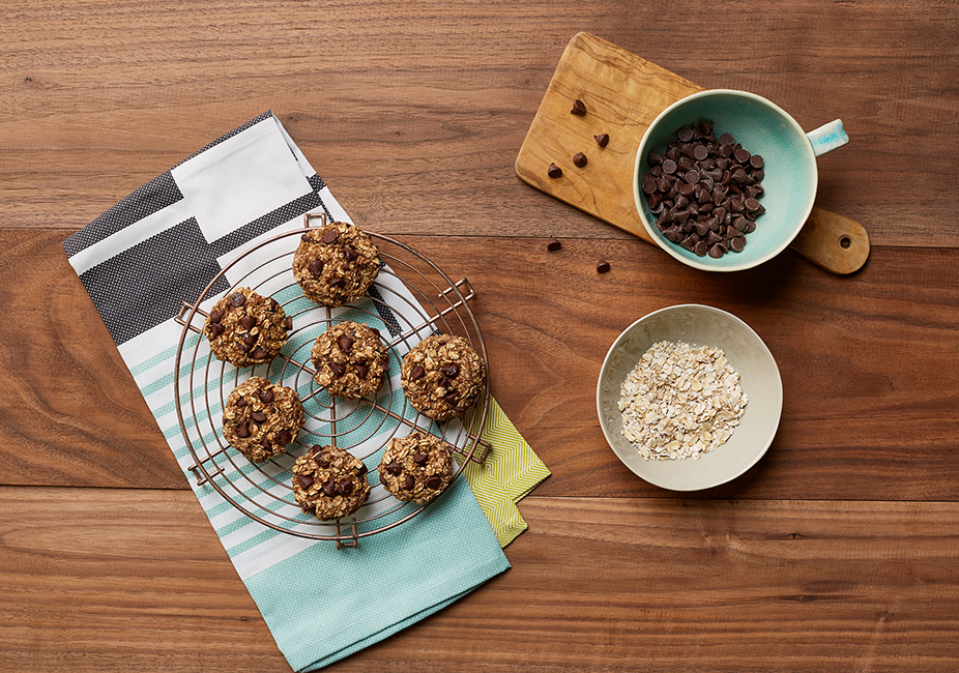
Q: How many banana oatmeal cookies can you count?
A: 7